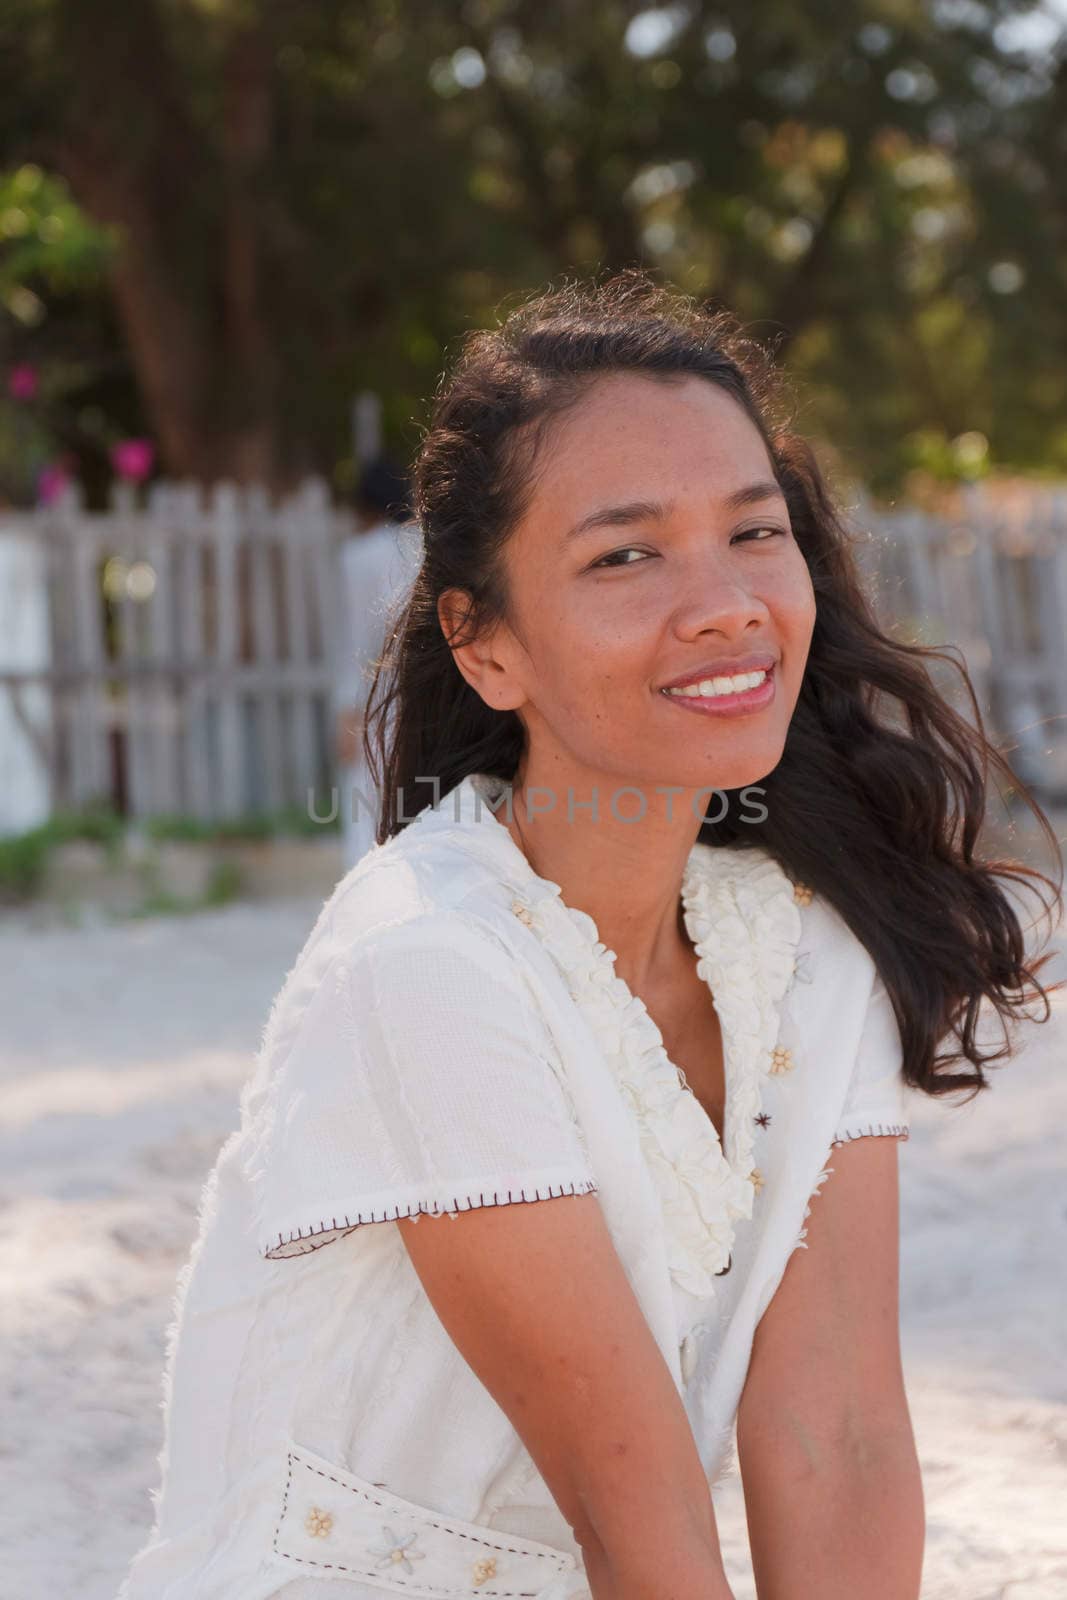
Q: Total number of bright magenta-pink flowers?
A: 3